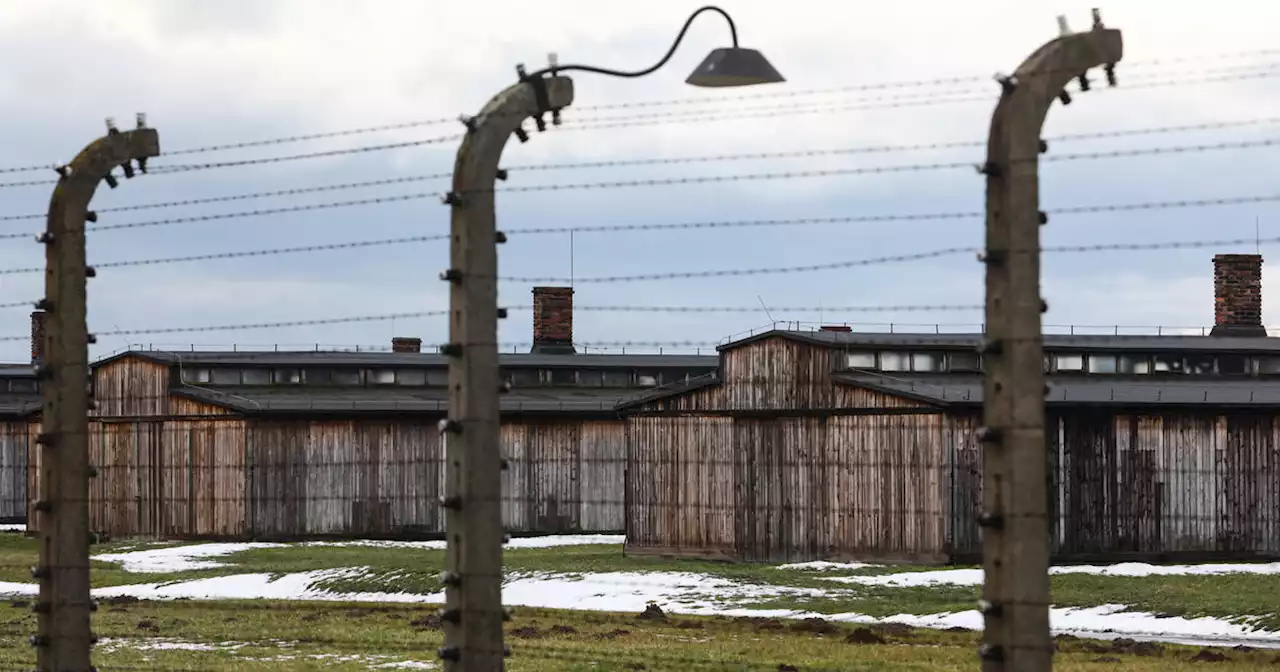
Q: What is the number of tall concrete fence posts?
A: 3